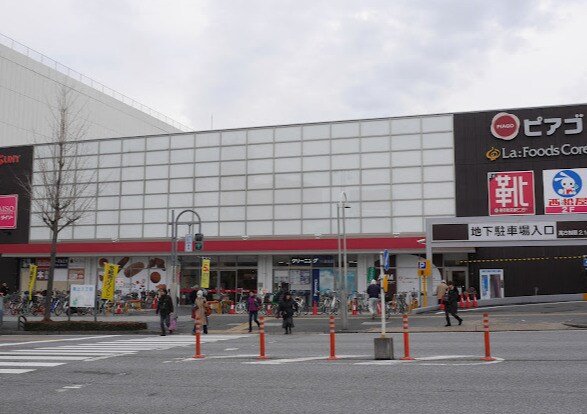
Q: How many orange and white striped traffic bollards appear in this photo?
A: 5